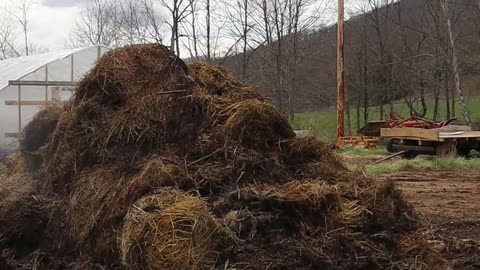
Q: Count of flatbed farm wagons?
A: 1